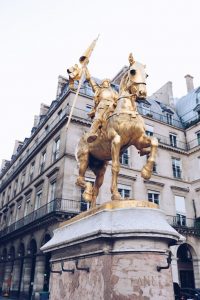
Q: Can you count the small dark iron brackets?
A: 4